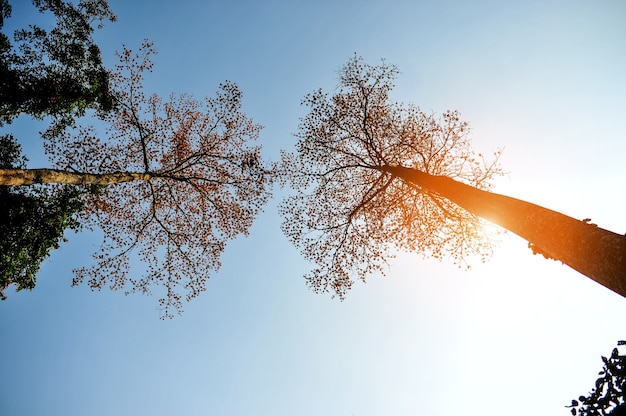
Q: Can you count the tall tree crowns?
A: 2